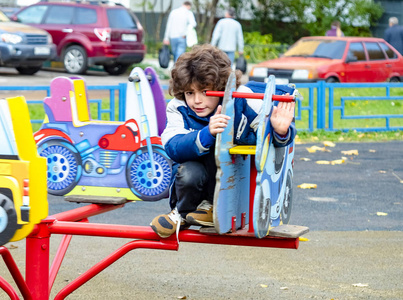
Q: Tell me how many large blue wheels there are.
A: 2